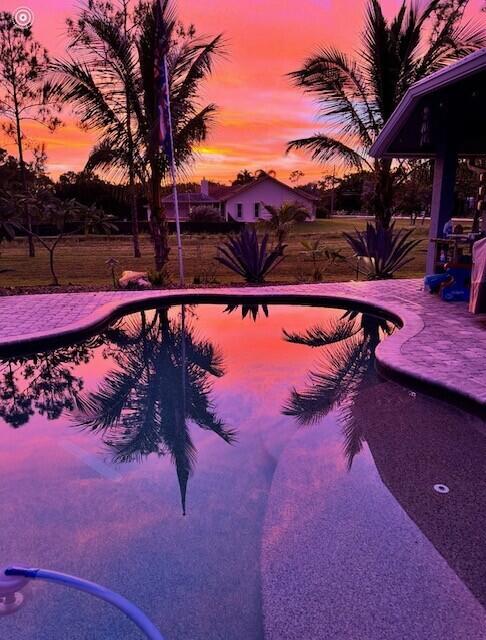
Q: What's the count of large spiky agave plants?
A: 2